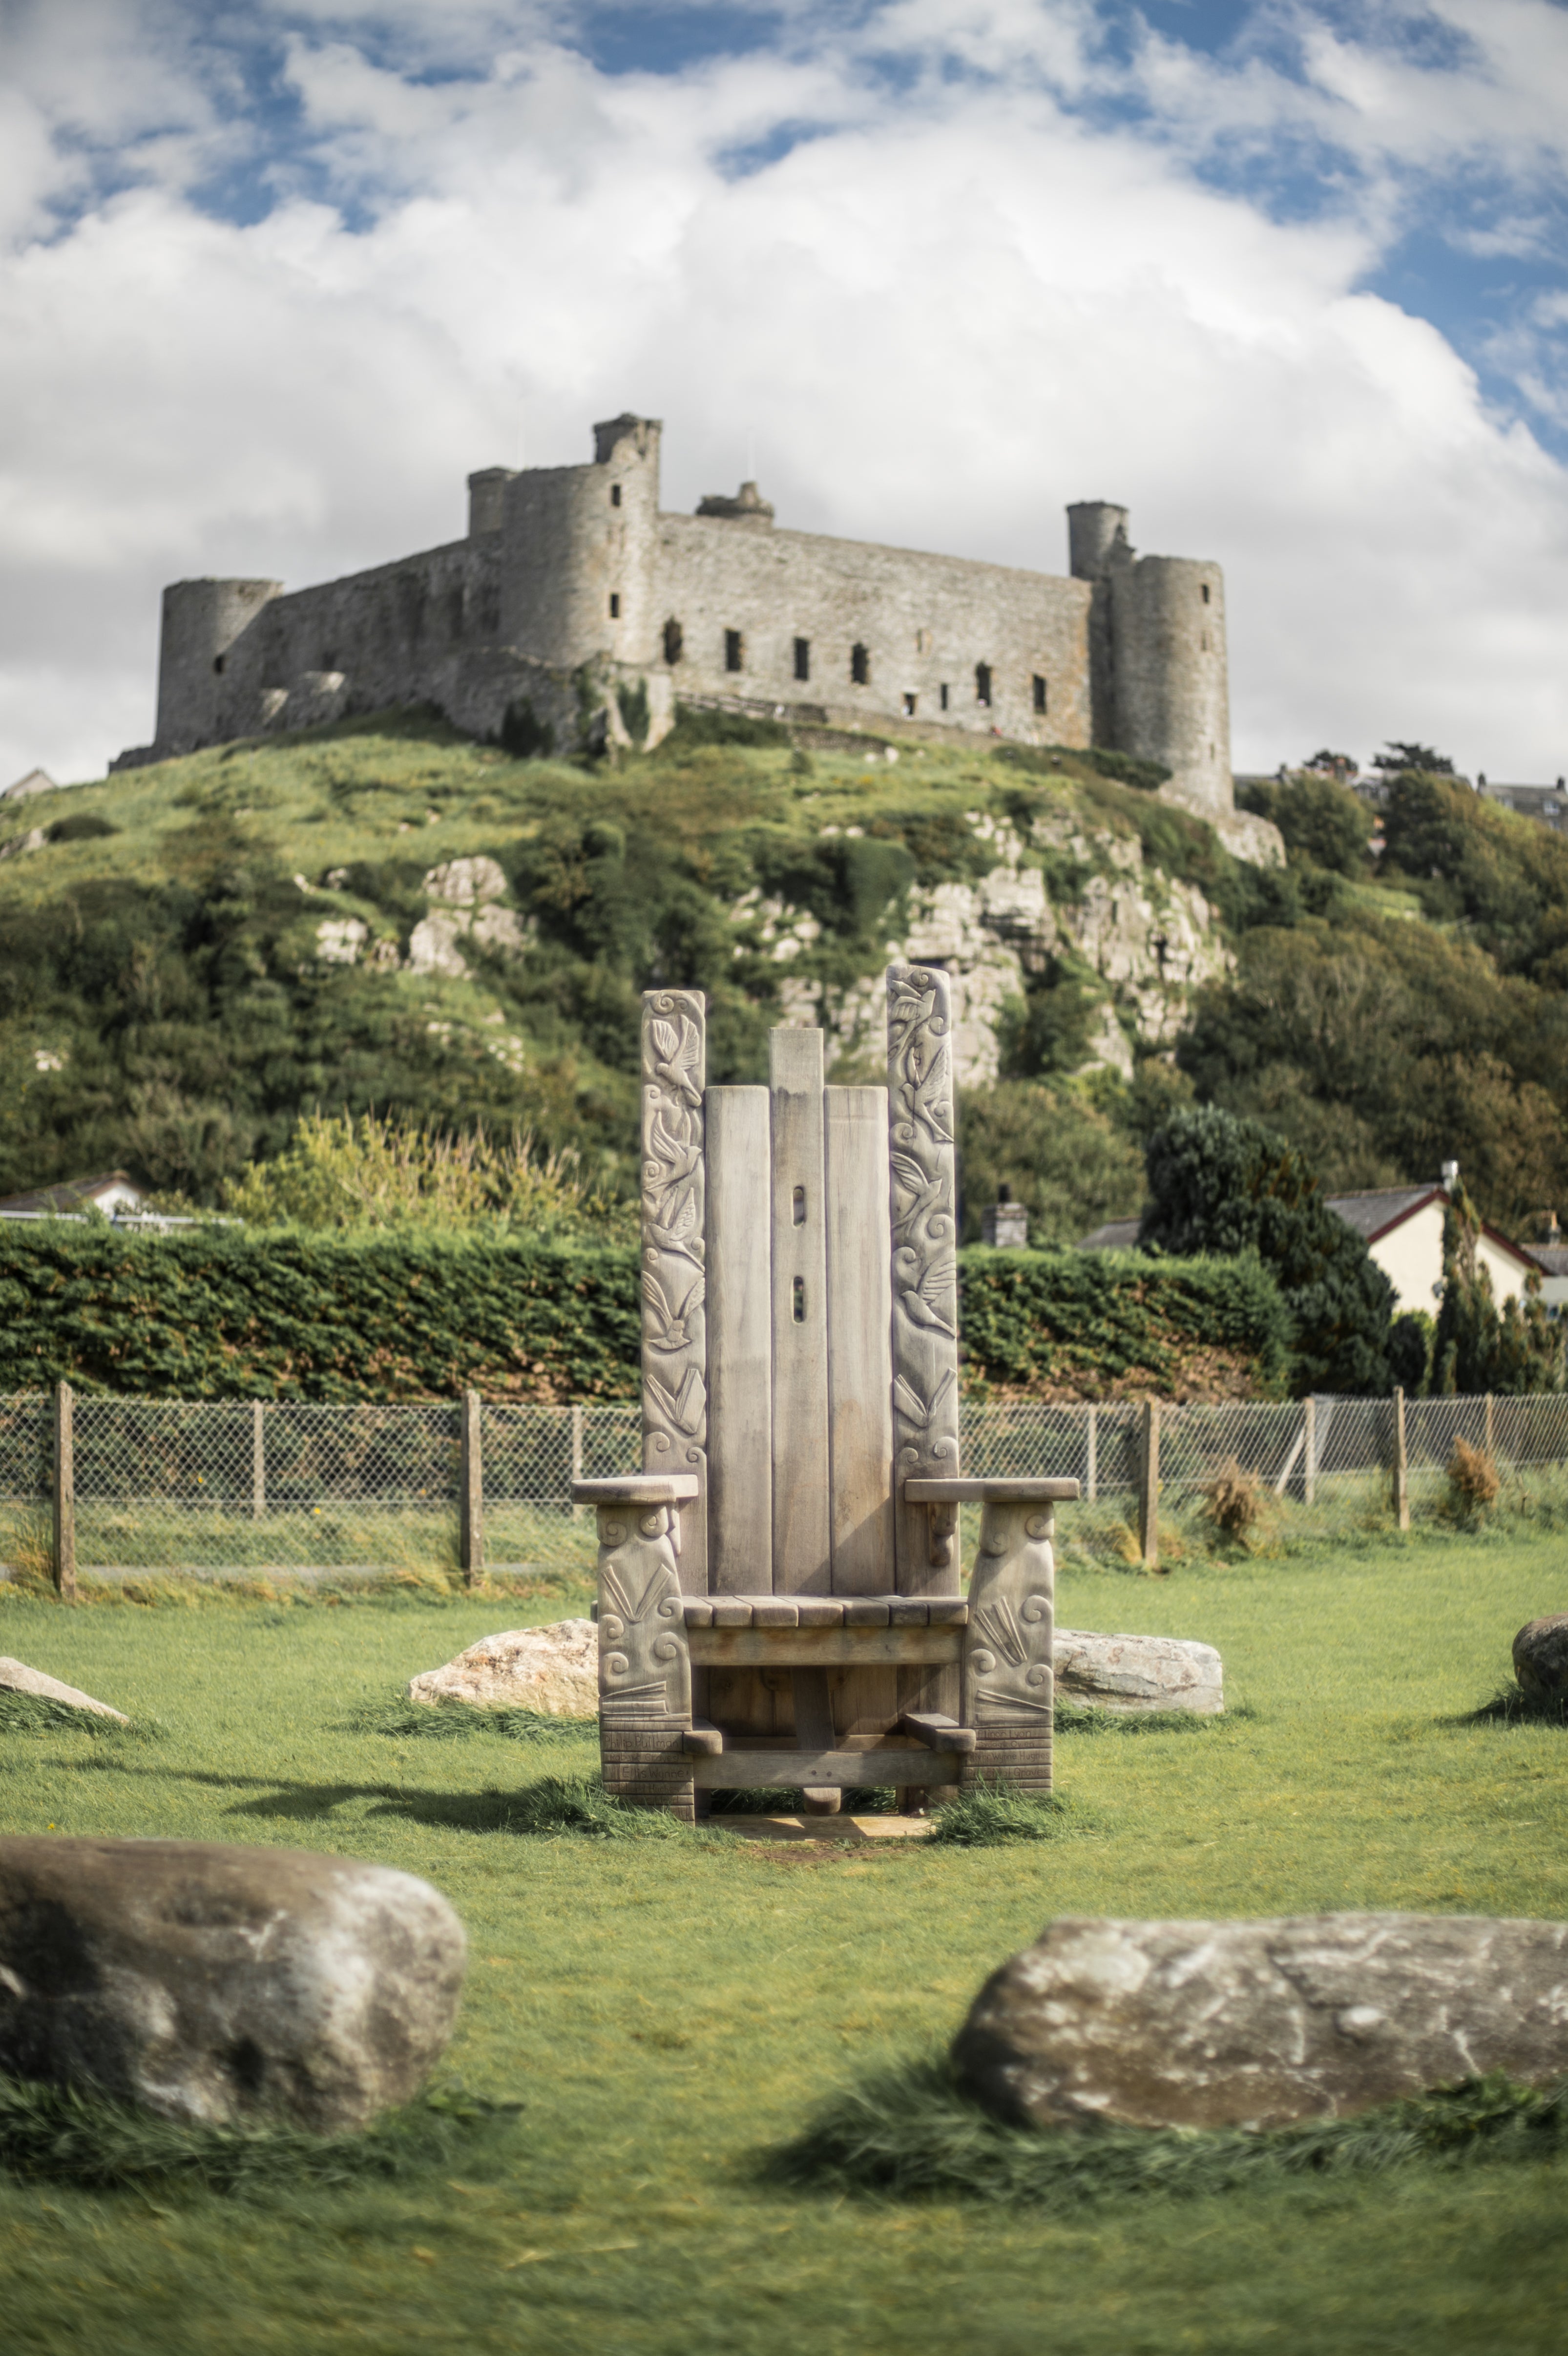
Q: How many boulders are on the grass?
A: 6